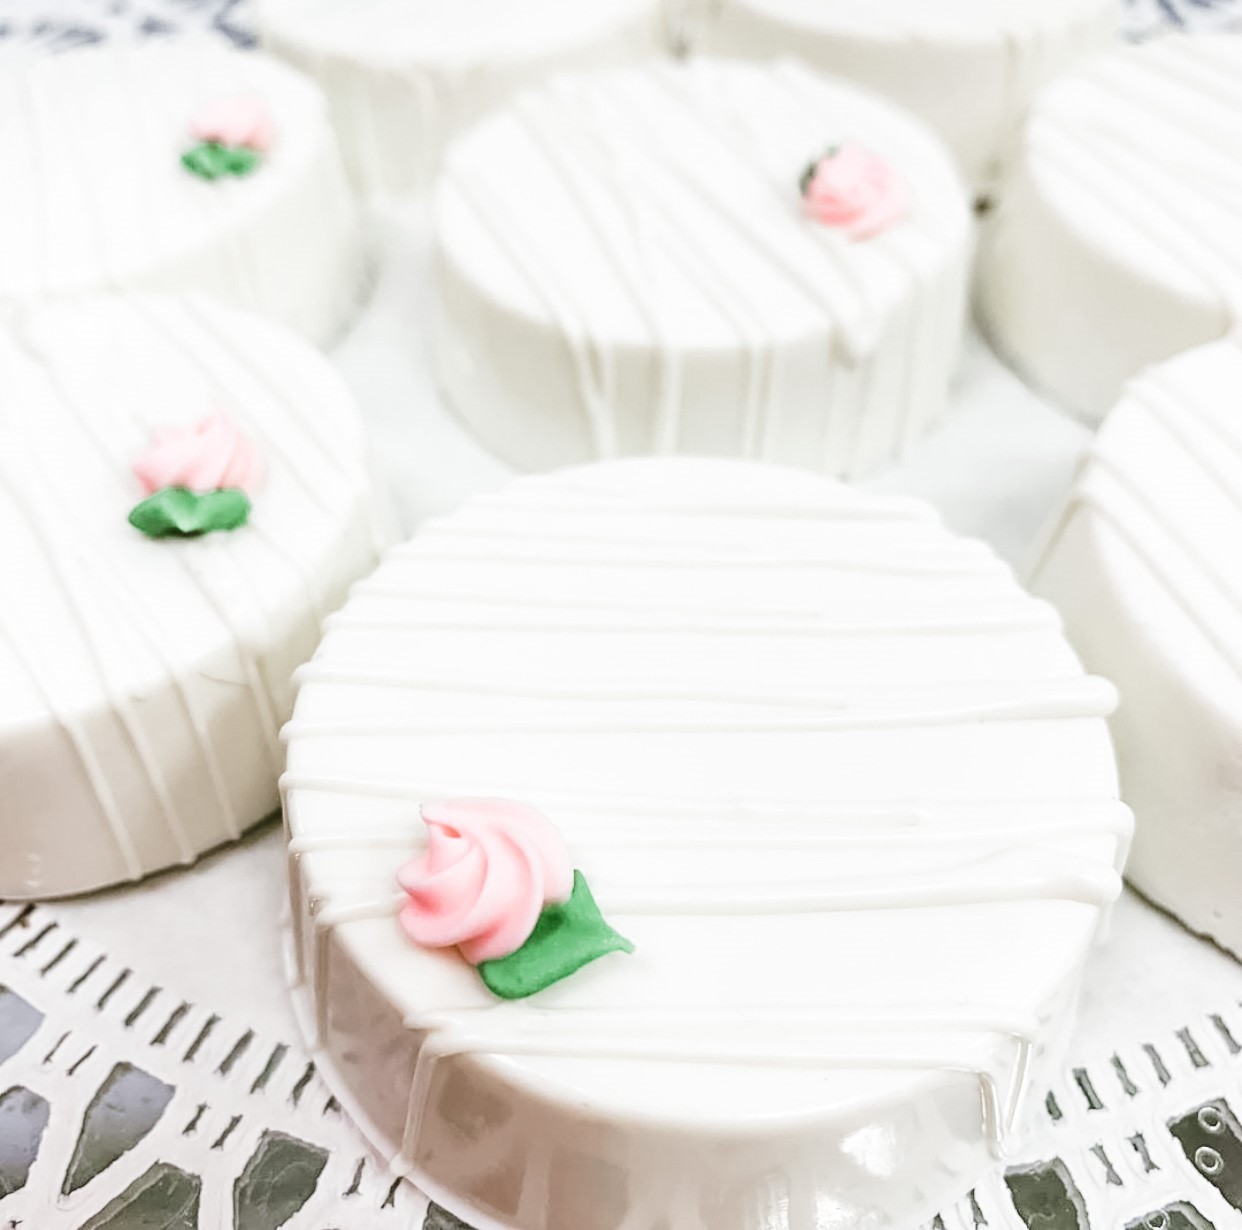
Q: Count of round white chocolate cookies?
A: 8